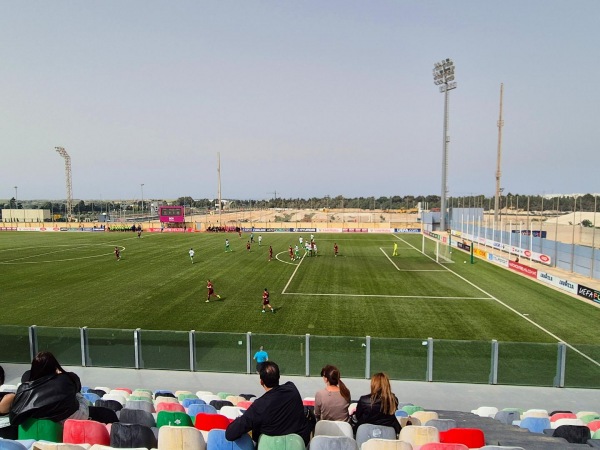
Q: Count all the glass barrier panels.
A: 11